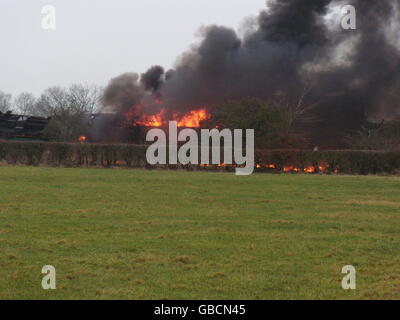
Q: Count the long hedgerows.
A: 1